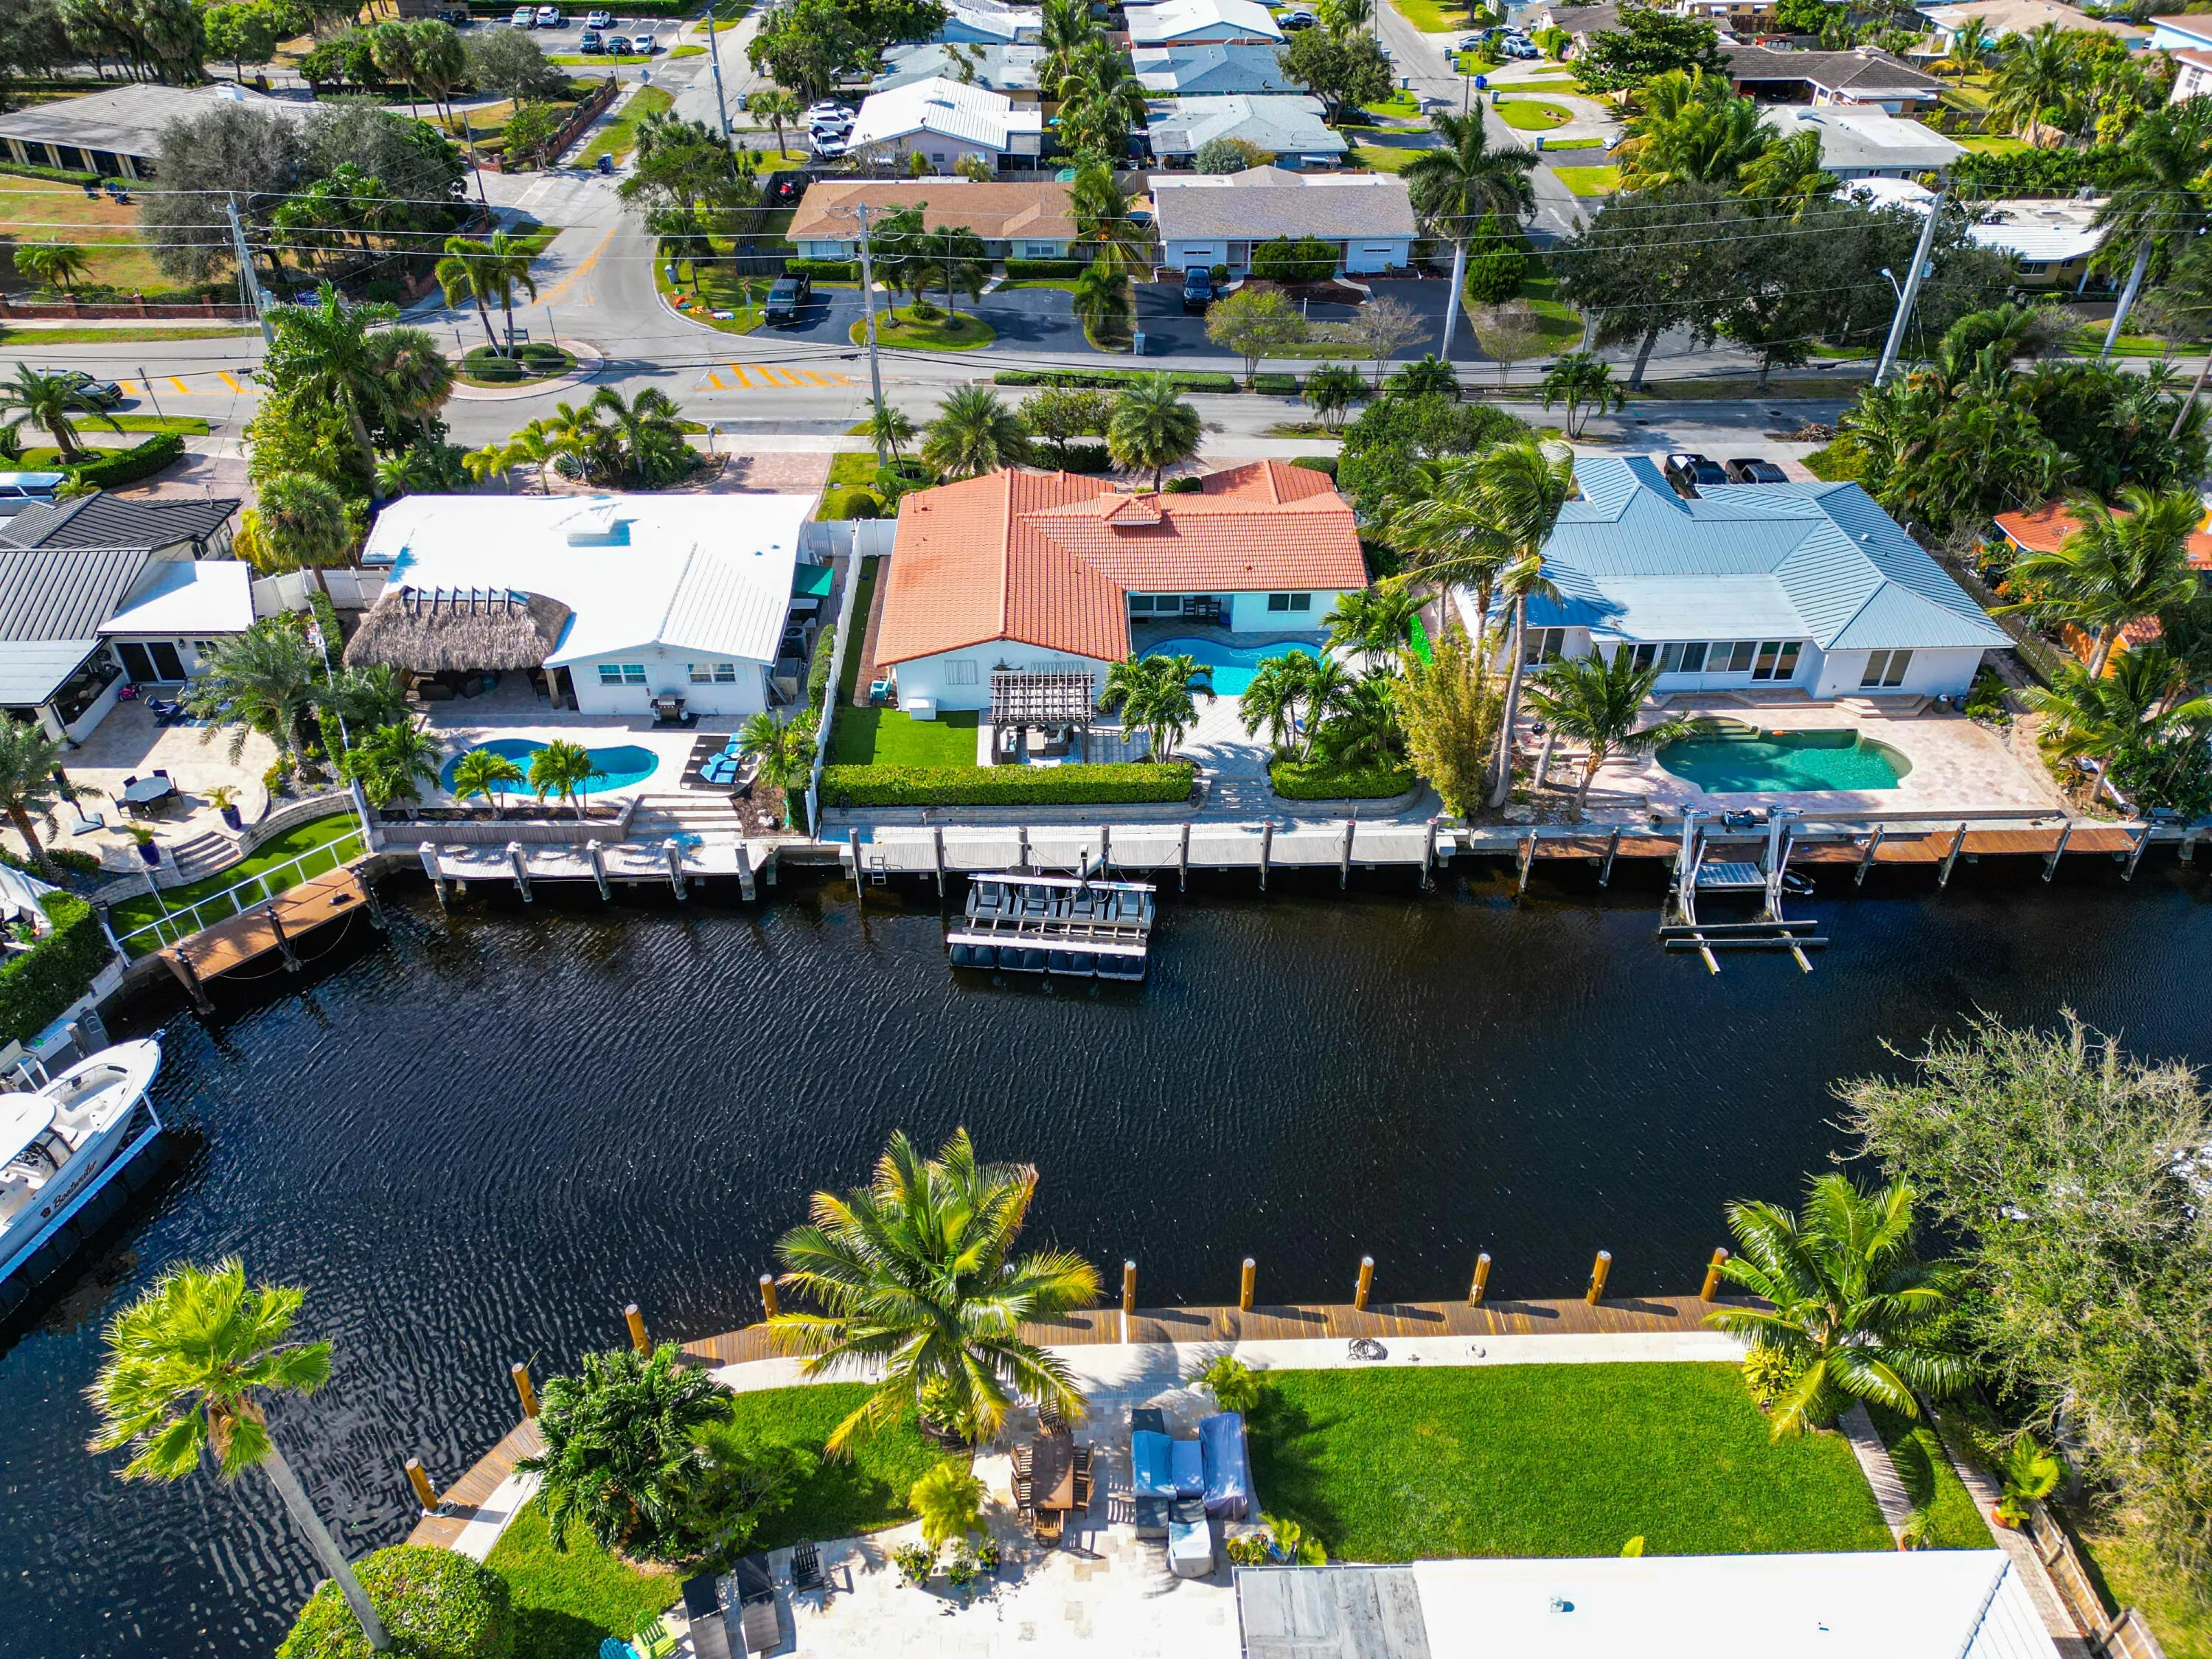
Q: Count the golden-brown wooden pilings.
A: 10